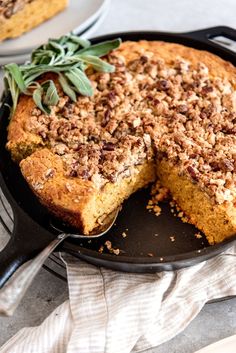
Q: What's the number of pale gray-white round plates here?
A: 2